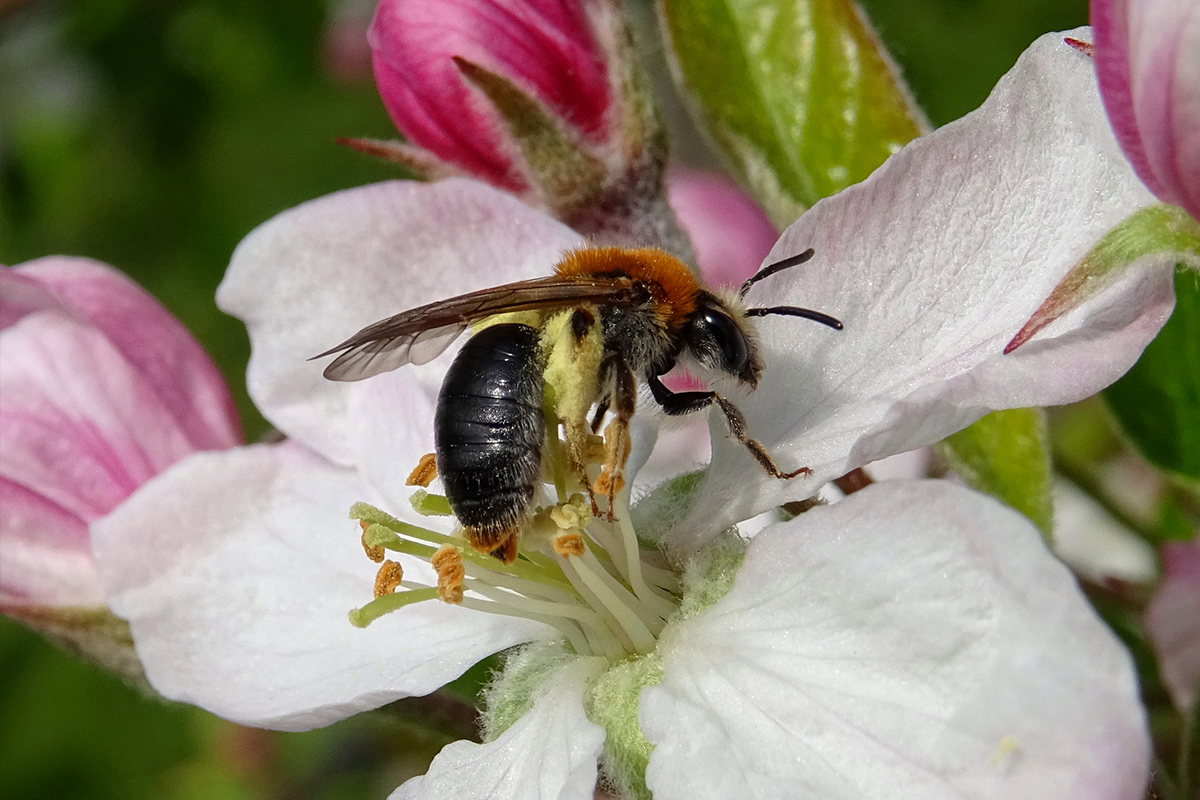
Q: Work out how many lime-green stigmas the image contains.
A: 4